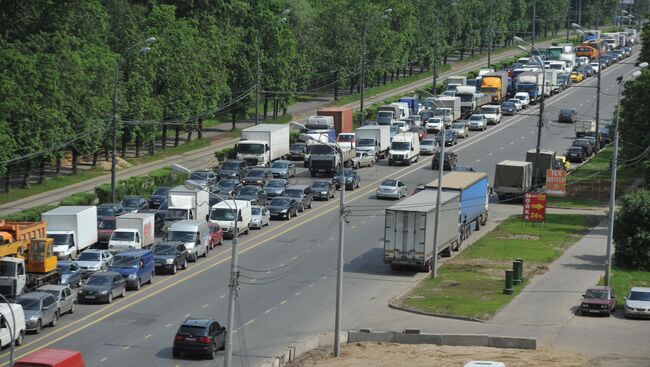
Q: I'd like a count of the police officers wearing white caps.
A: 0